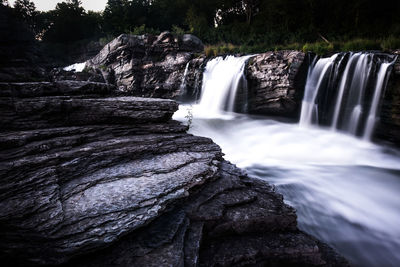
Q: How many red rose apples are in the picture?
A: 0